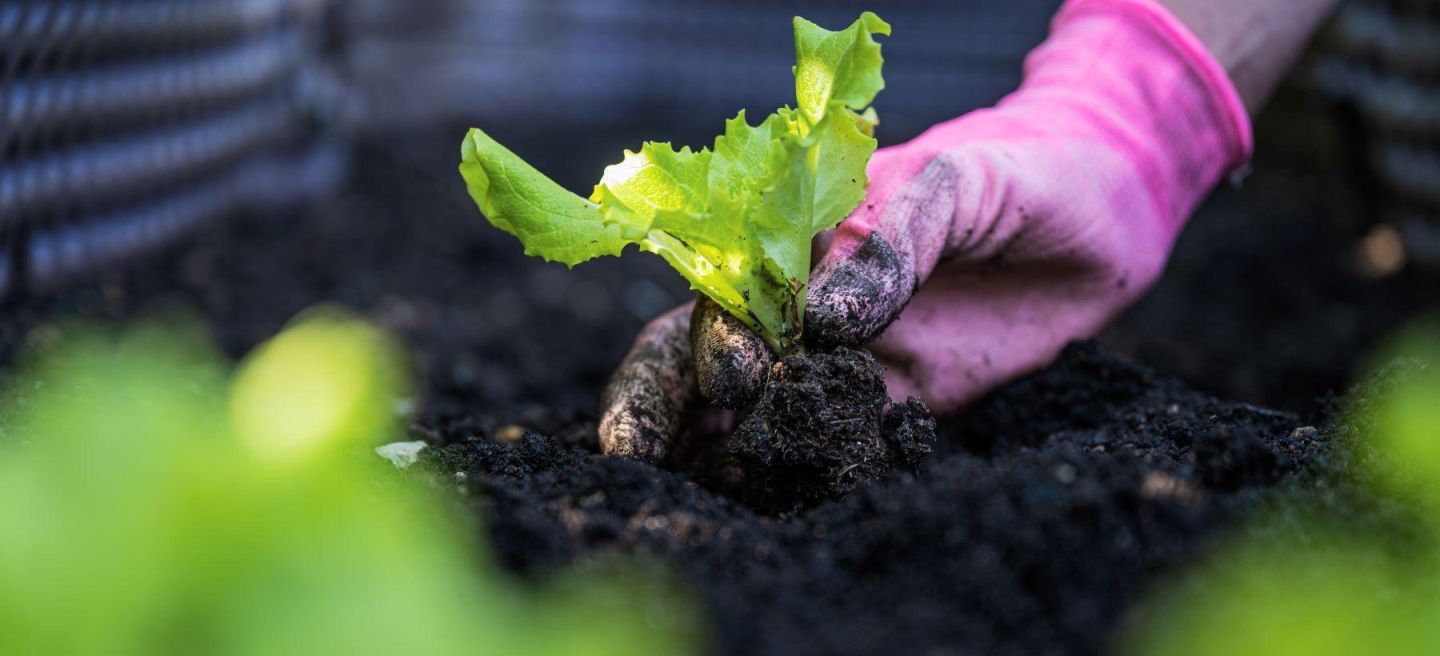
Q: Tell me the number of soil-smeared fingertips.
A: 3